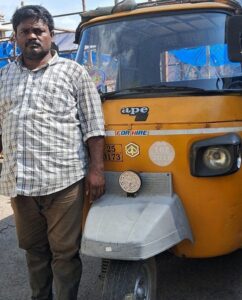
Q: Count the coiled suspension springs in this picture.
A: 1